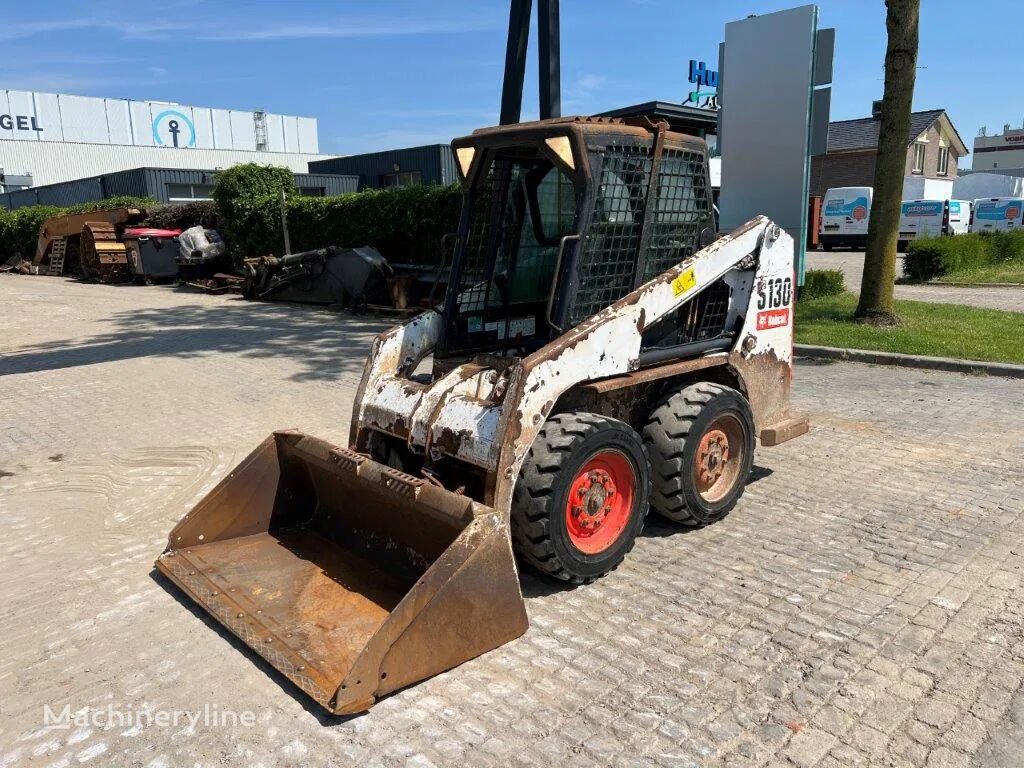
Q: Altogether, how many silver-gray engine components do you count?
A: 0